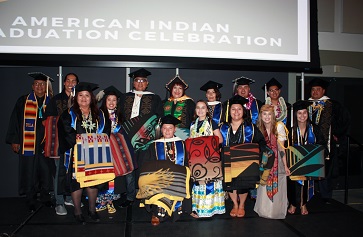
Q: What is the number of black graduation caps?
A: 12